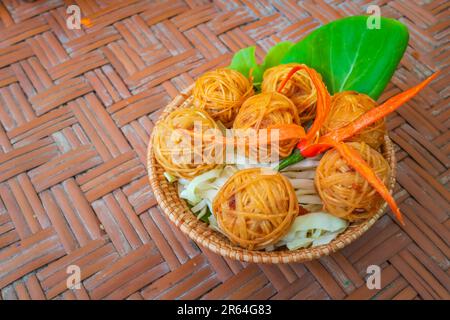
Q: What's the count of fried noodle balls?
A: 7